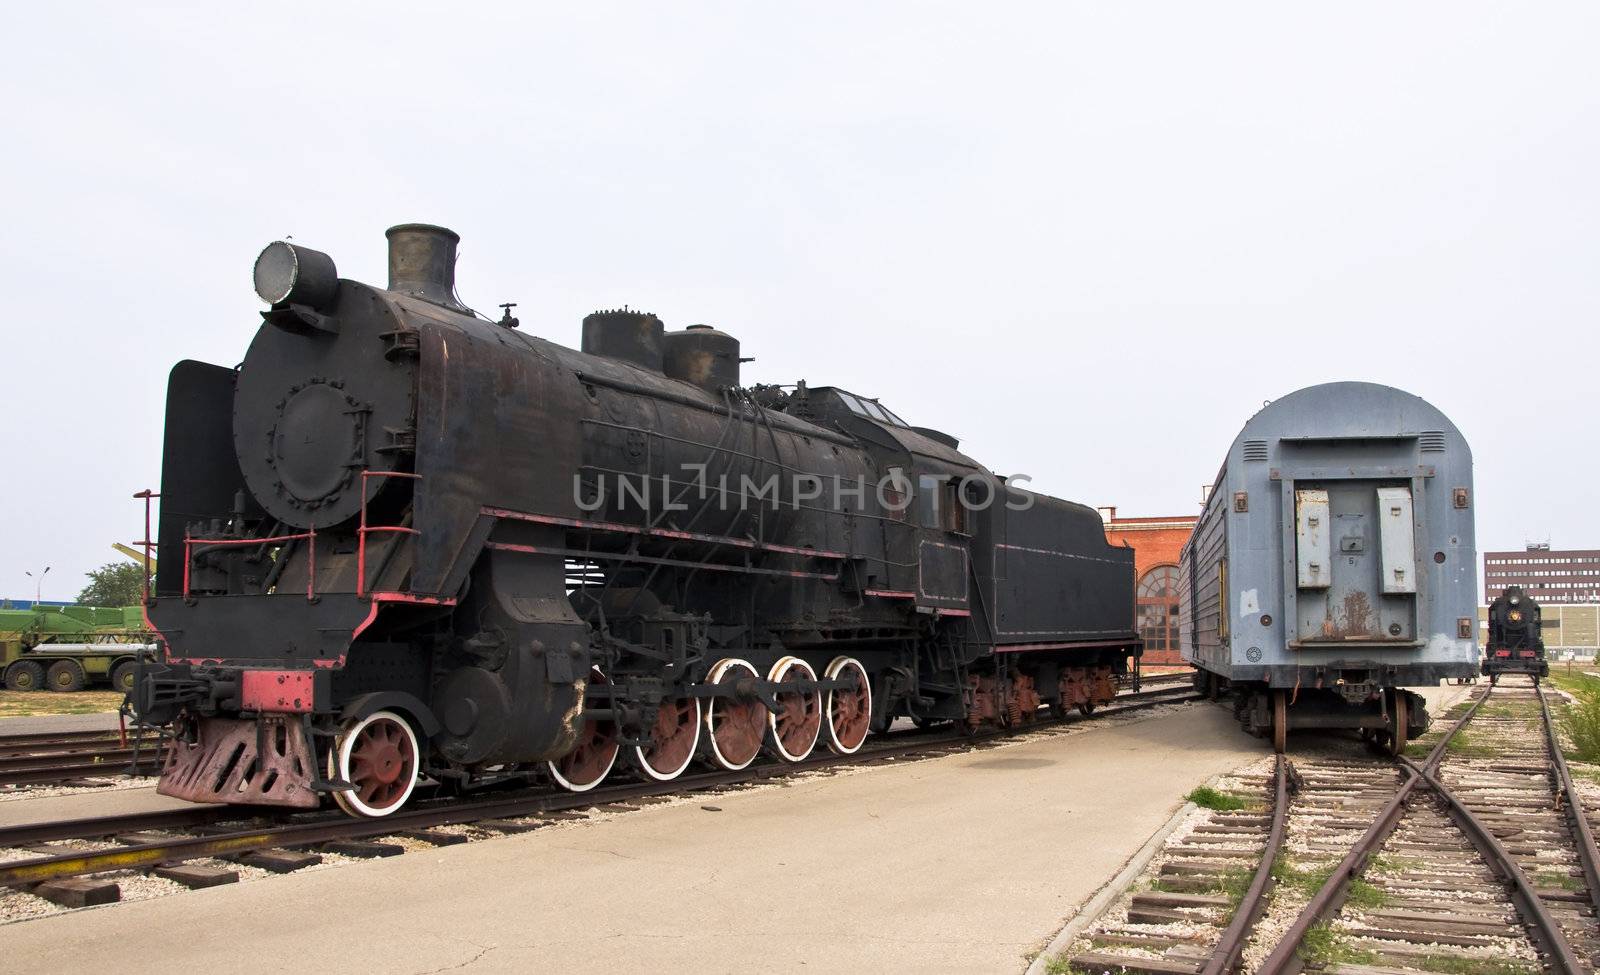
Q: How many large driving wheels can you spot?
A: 5